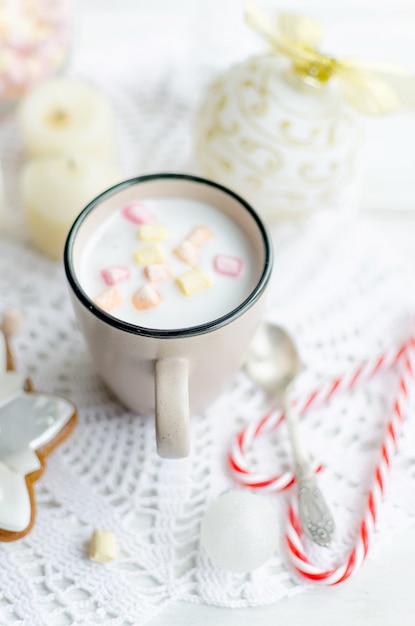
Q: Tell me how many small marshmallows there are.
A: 12